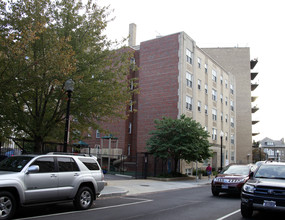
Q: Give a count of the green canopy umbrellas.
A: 2